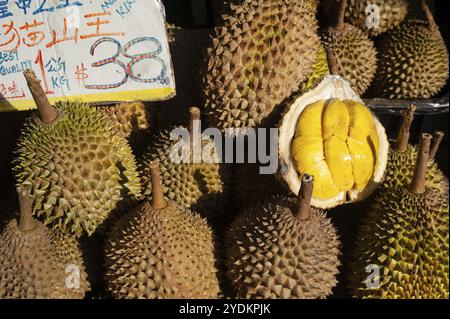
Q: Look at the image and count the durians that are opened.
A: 1